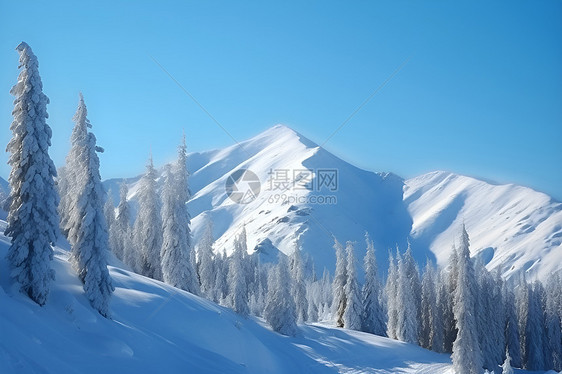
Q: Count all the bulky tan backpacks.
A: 0